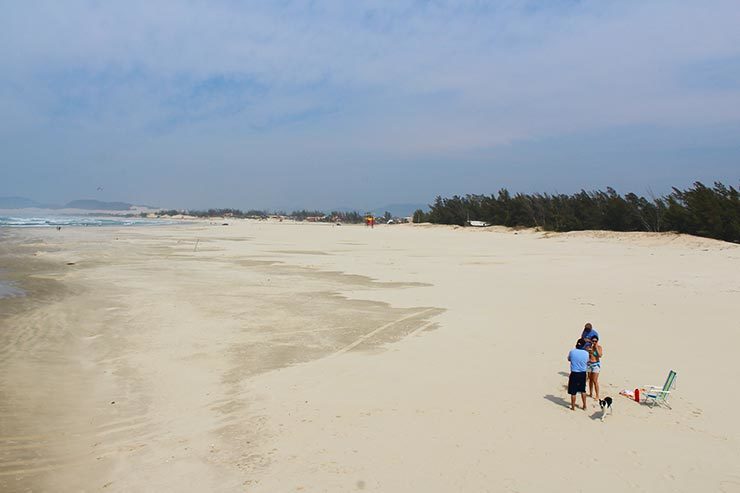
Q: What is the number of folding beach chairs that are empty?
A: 1